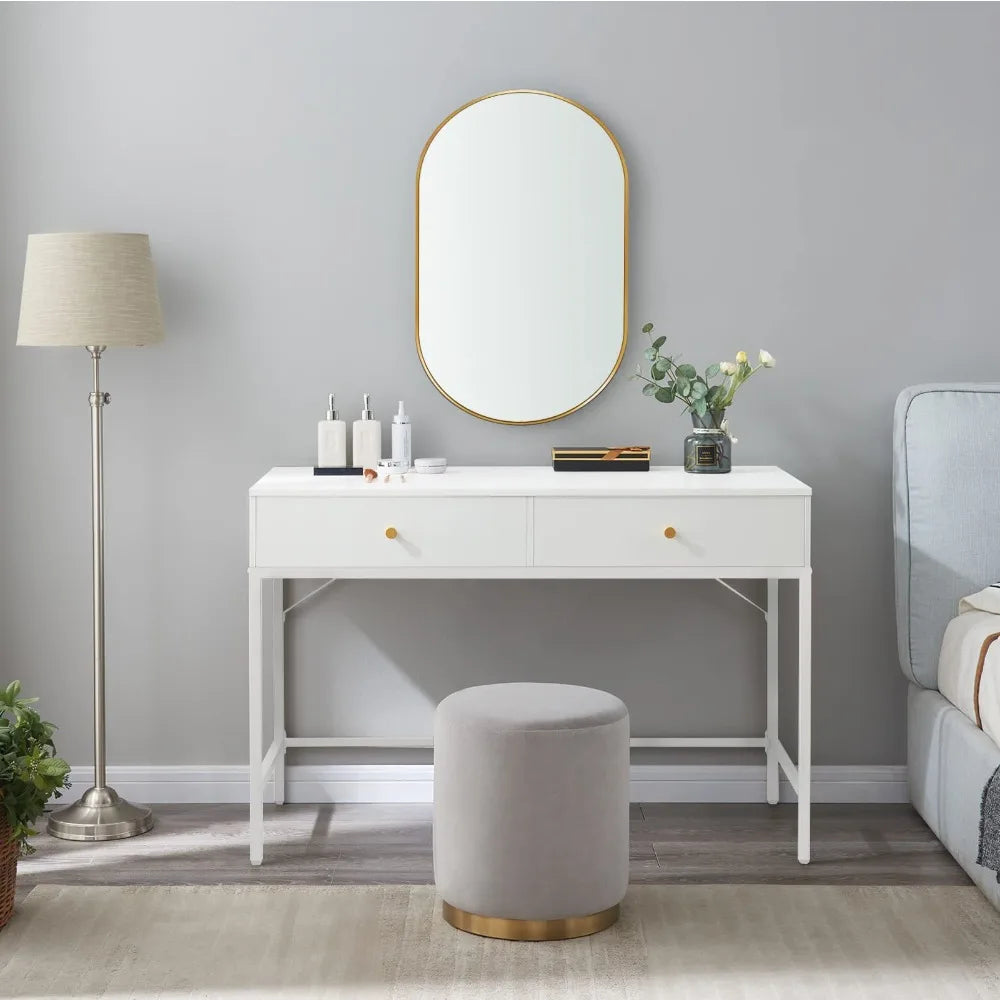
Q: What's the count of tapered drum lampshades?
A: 1